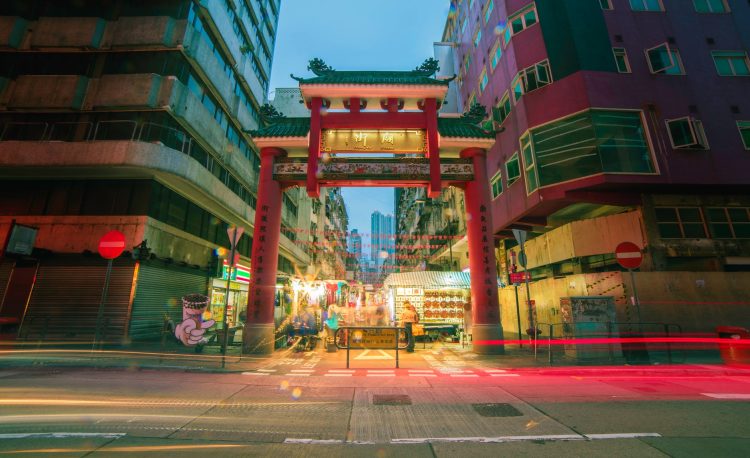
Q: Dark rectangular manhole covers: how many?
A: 2